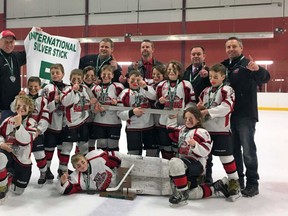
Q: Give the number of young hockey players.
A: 12